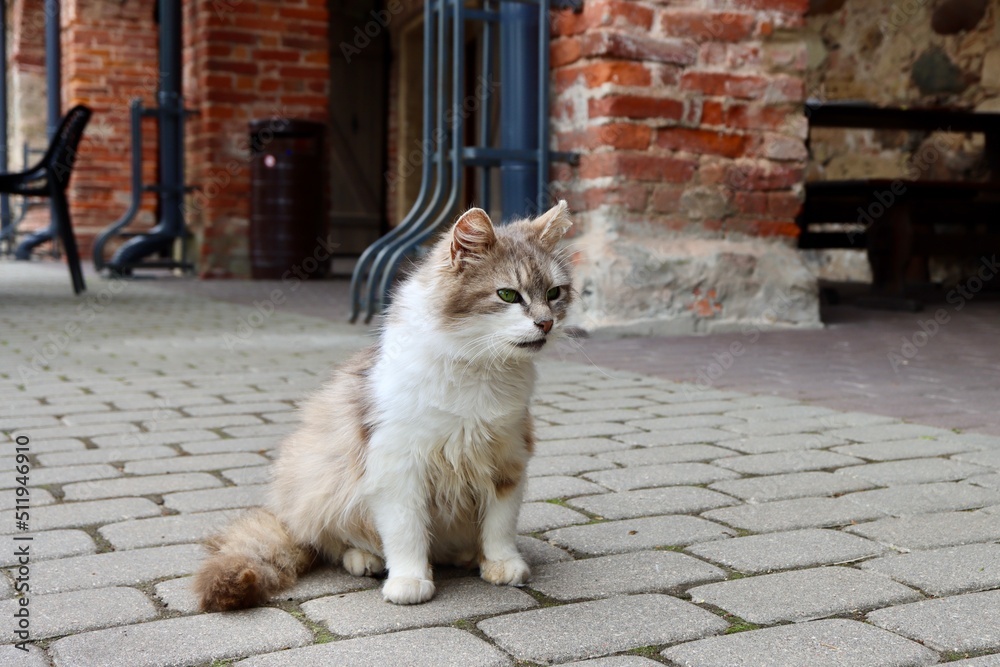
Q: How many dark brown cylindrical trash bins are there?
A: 1